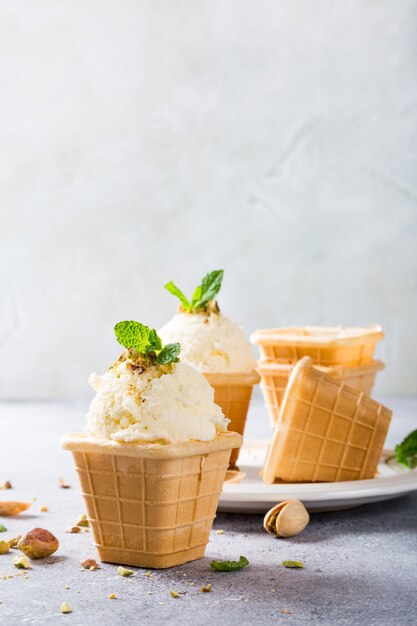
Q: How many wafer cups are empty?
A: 3